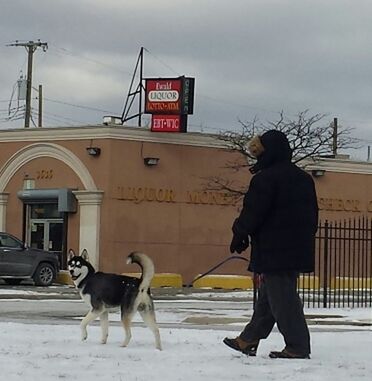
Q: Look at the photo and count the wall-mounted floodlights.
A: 3